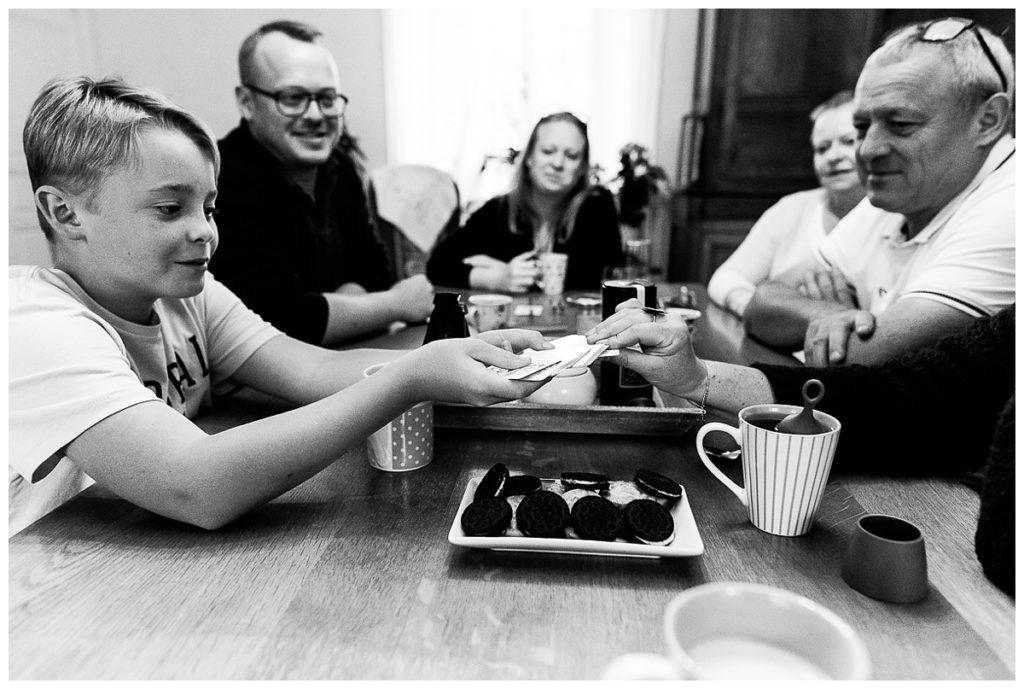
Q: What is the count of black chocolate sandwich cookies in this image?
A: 8